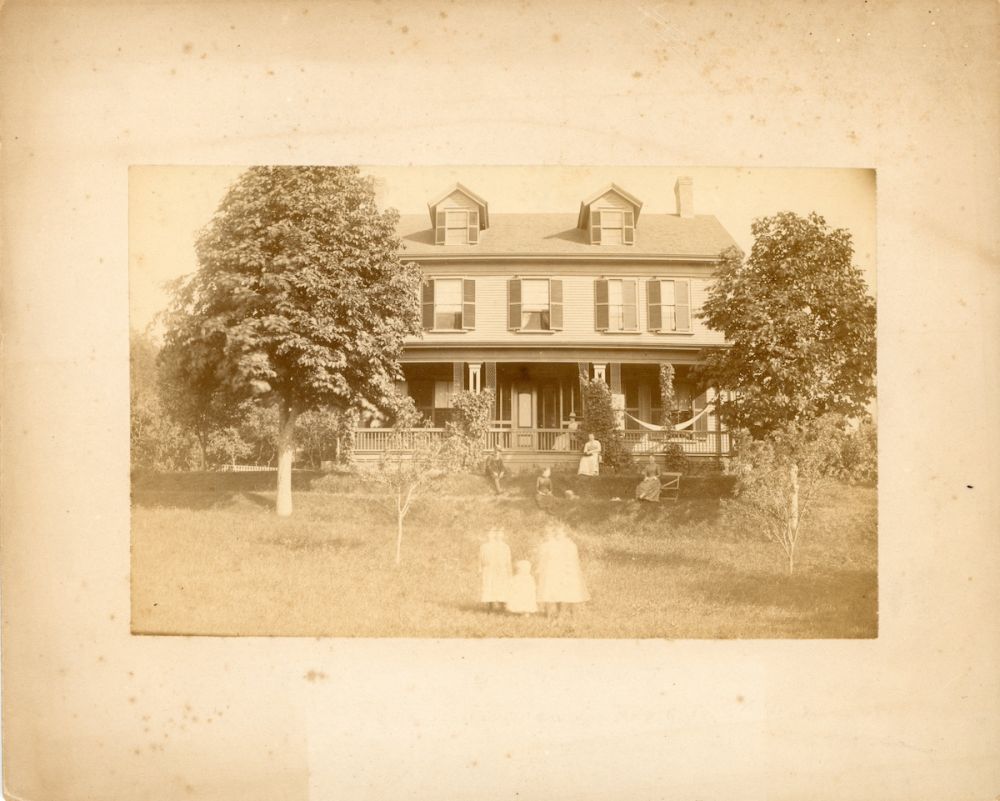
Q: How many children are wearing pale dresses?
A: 3